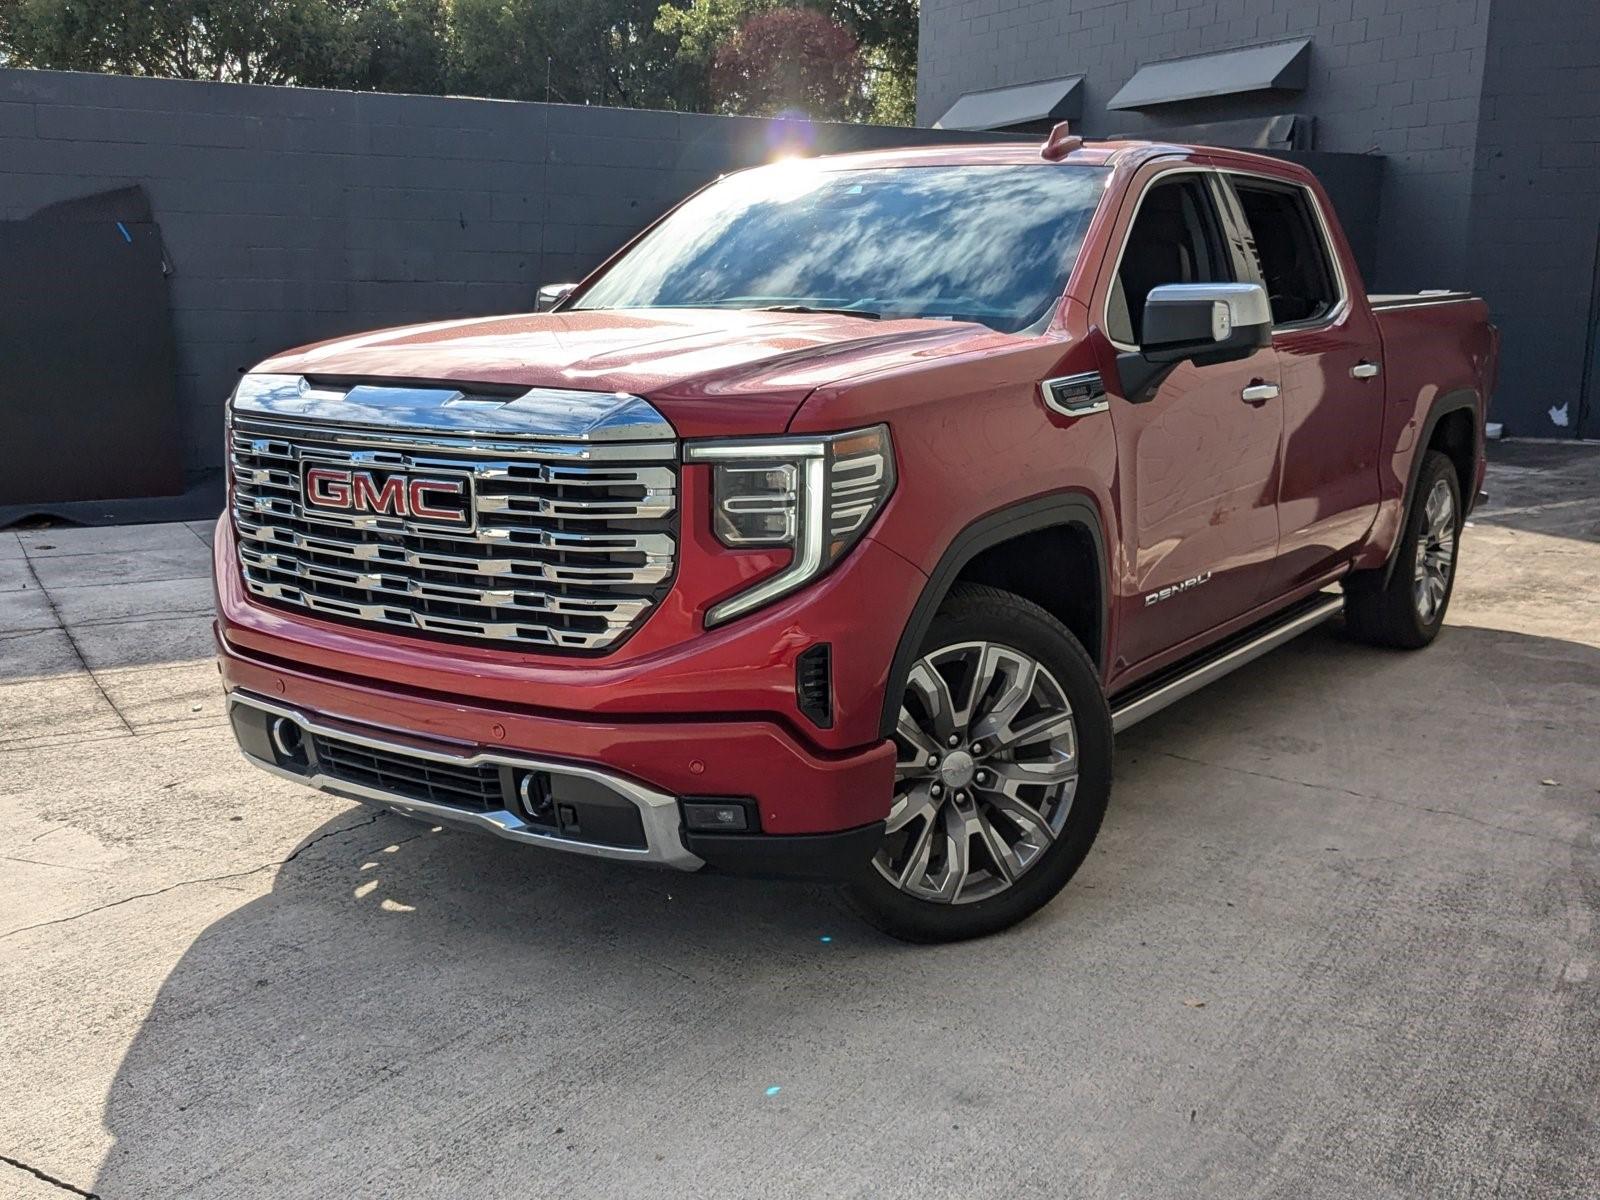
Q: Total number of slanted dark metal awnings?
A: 2